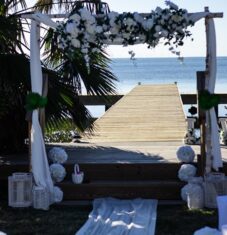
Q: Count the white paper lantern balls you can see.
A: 6